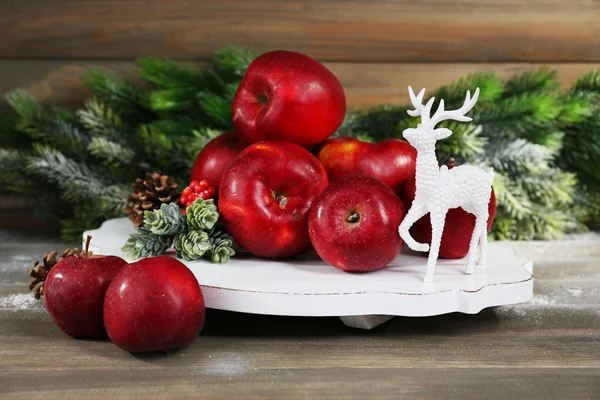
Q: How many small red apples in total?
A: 8